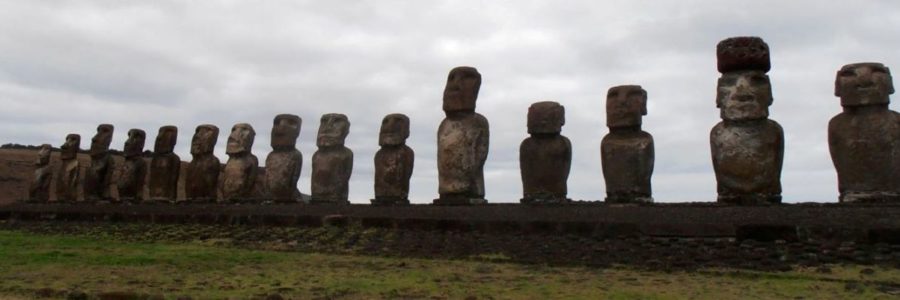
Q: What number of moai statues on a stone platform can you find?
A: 15